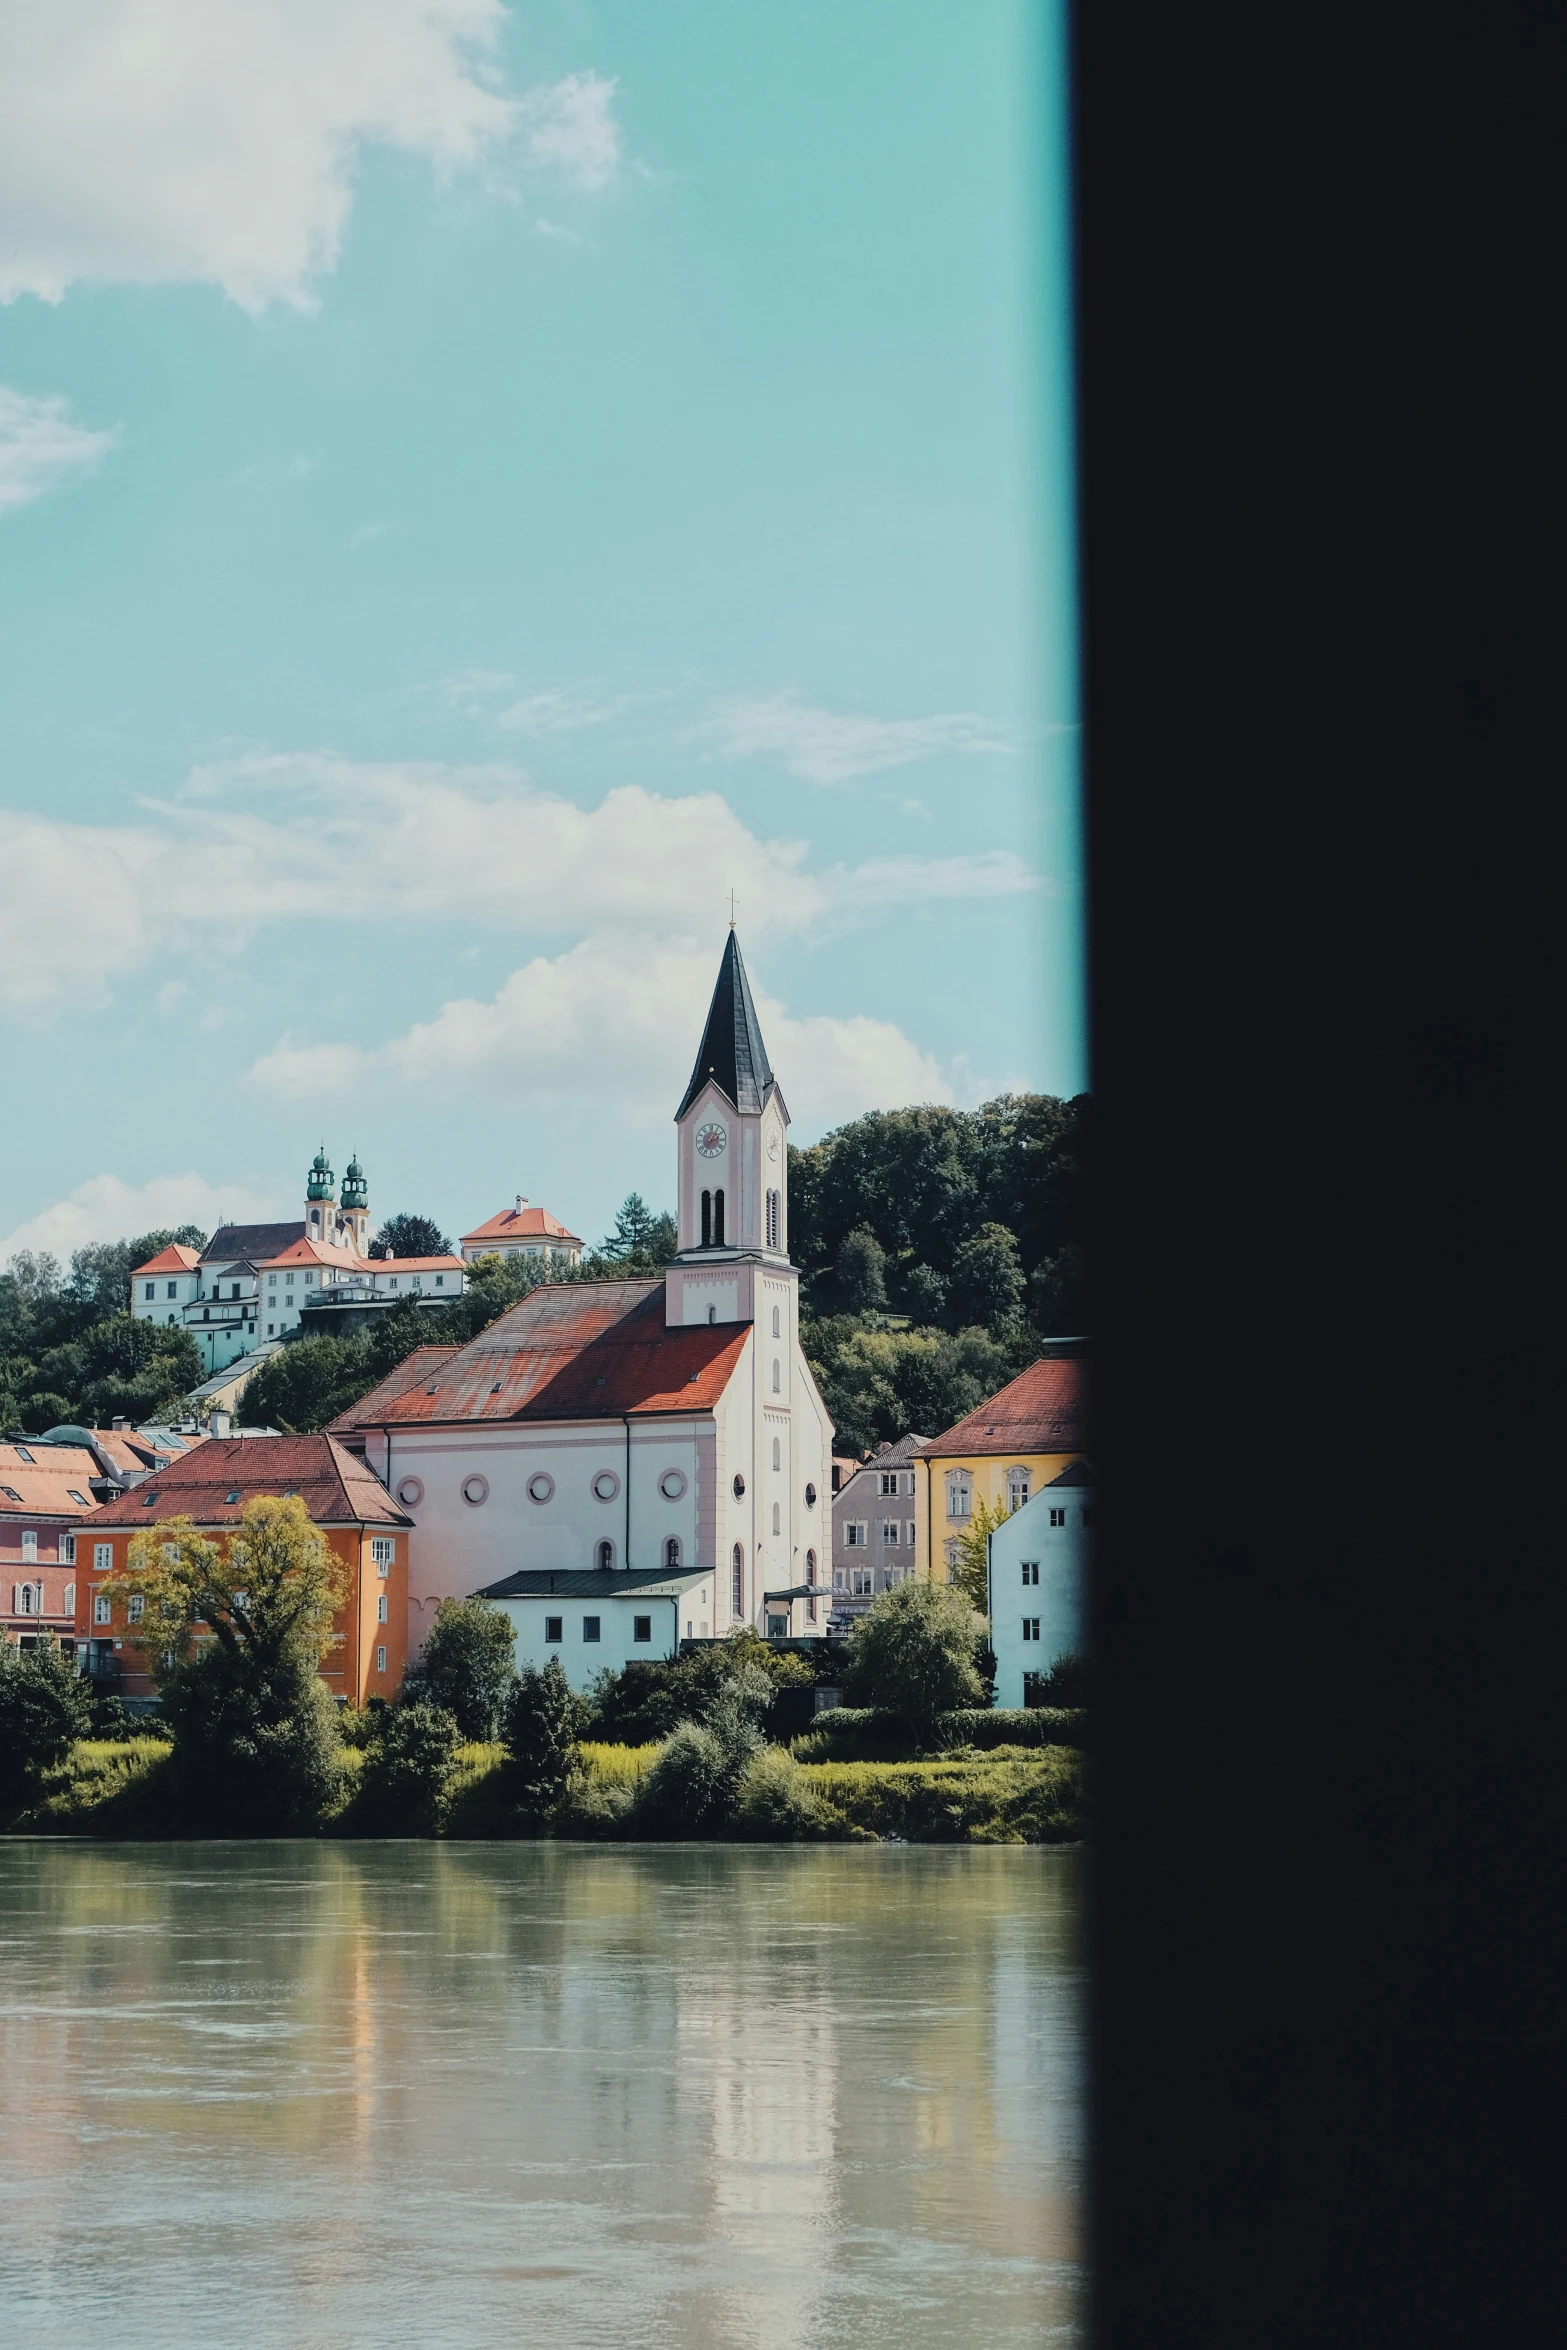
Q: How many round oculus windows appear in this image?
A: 7